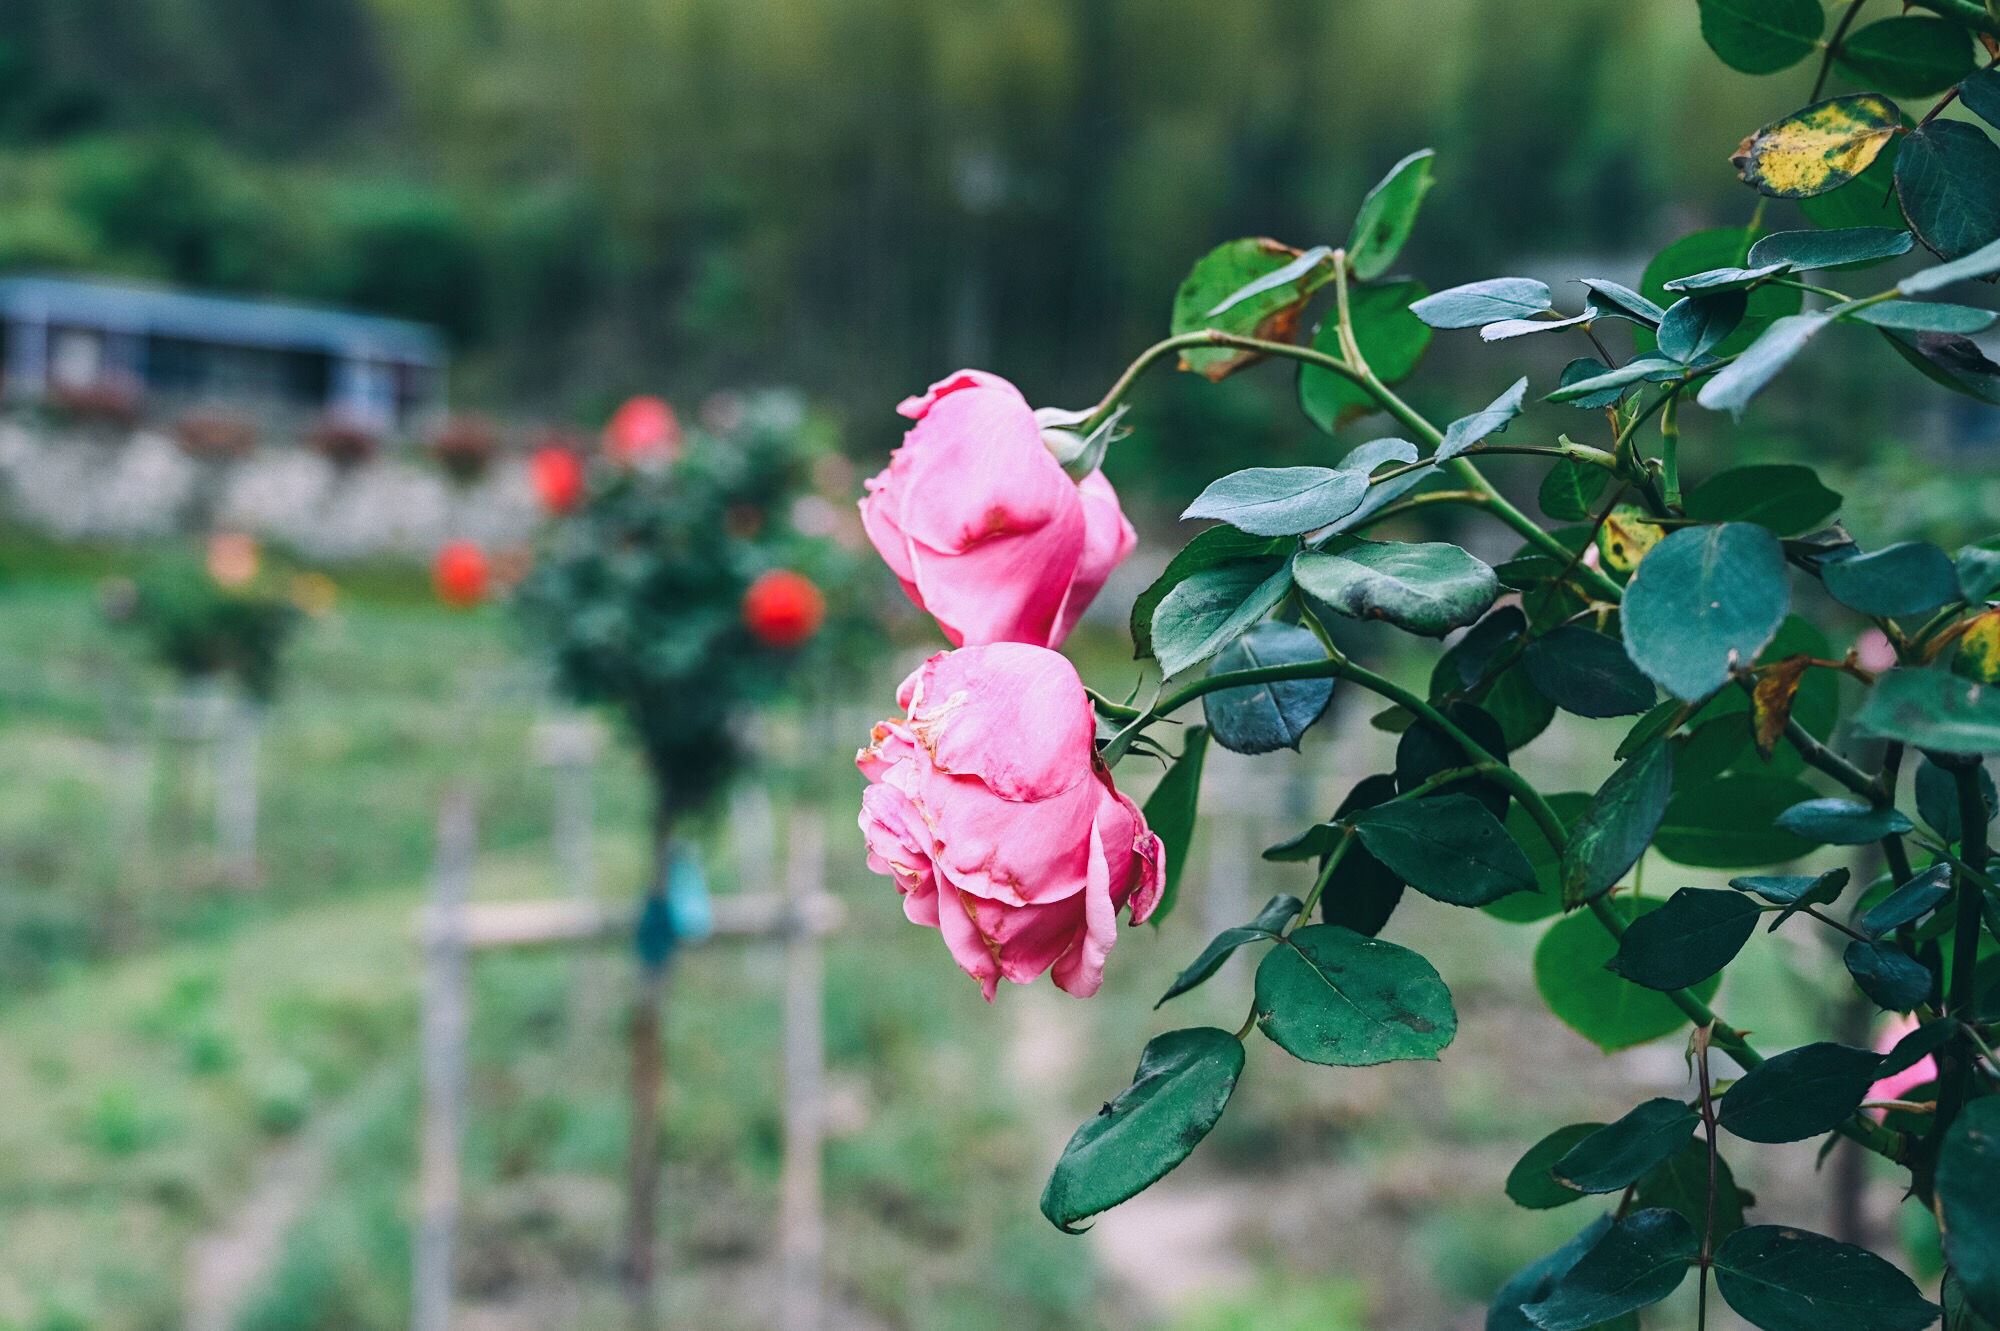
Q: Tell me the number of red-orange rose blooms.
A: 4